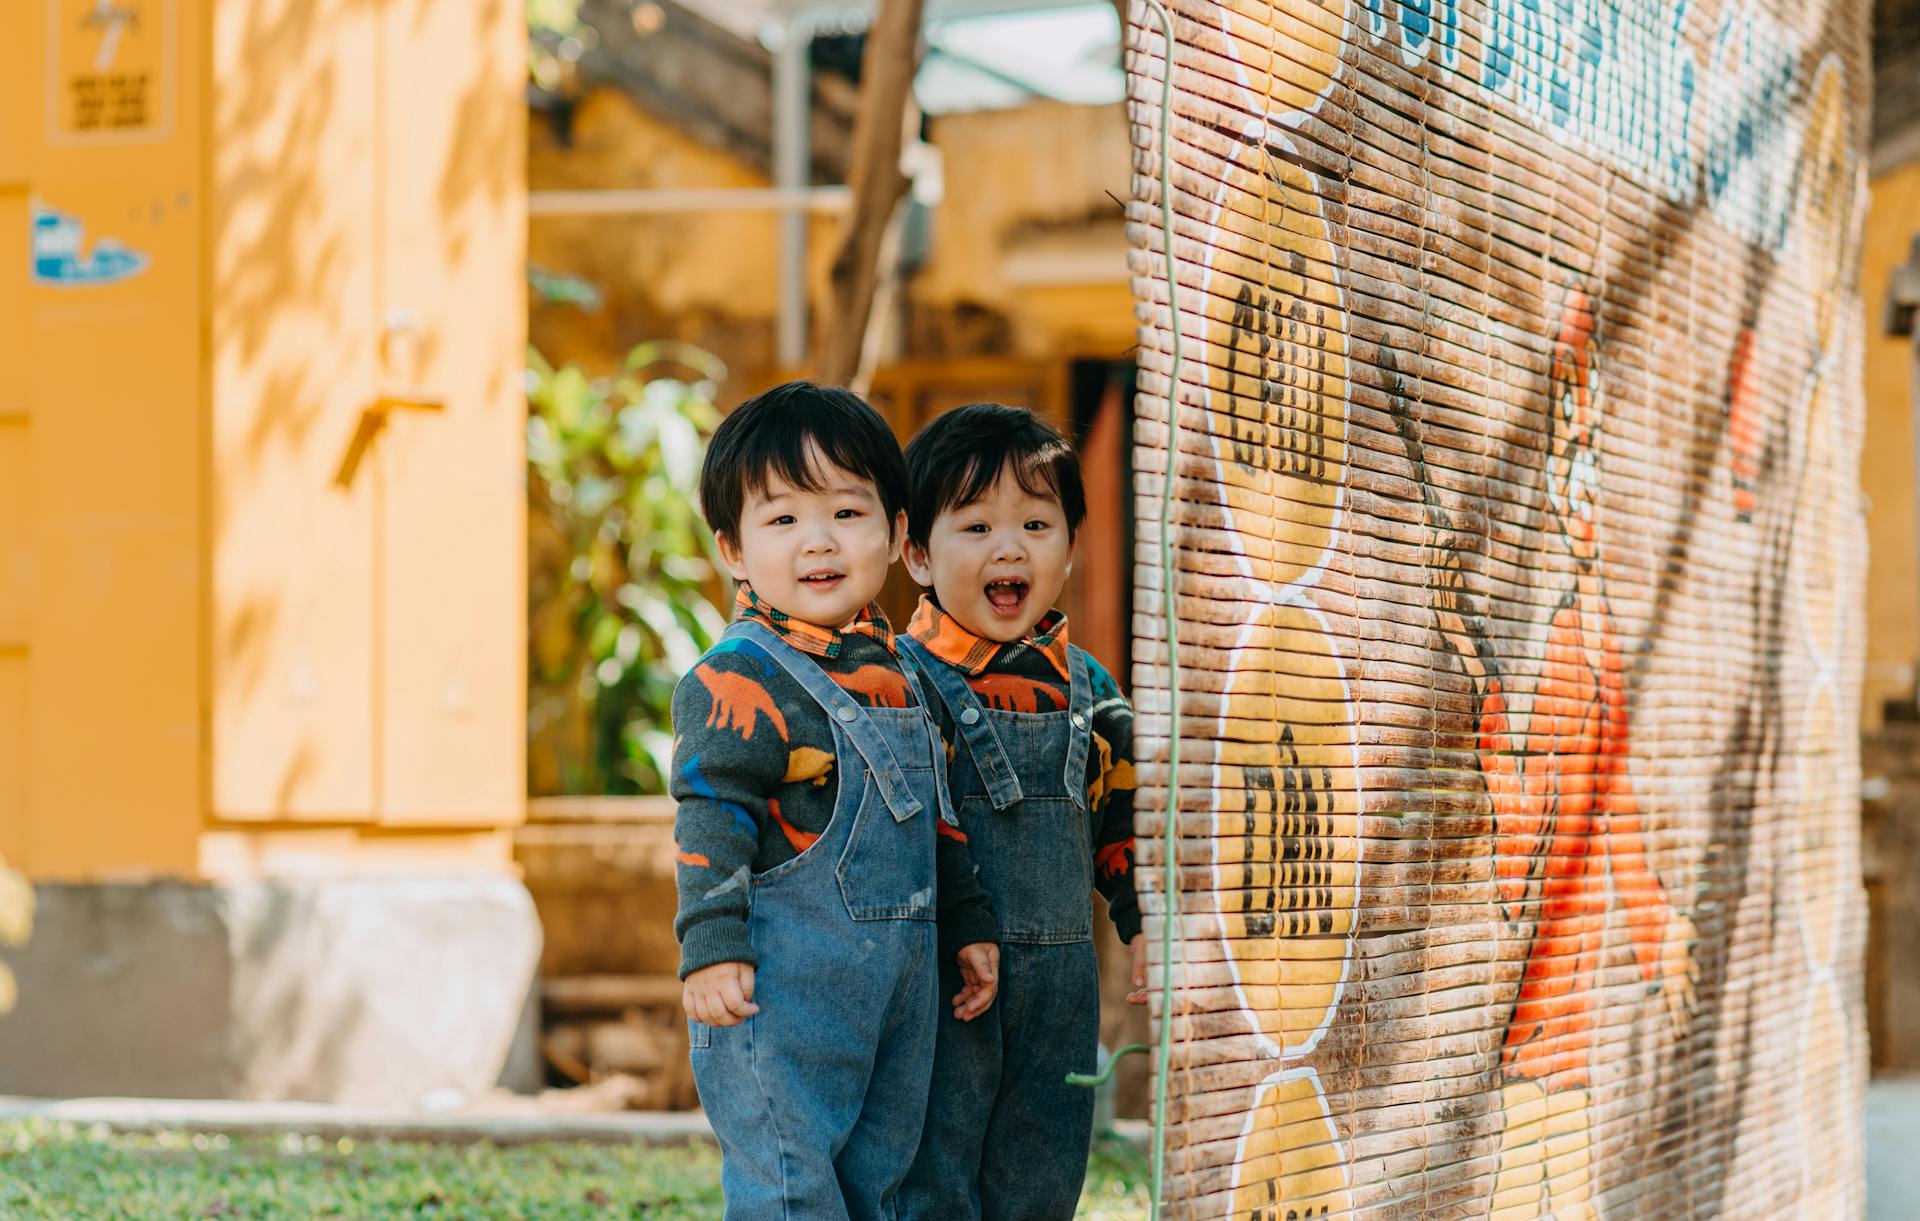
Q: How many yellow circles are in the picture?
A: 8